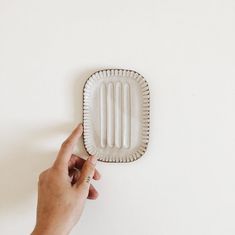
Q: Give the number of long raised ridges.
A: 4